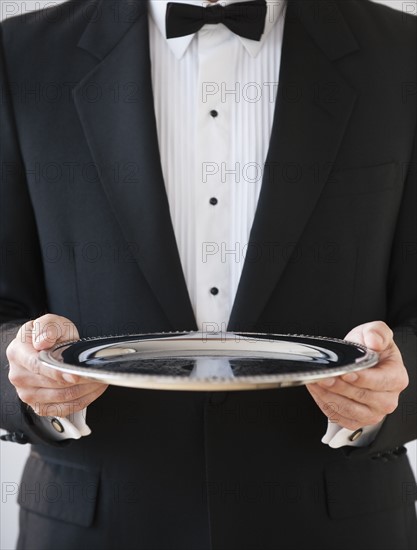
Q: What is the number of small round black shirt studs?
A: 3